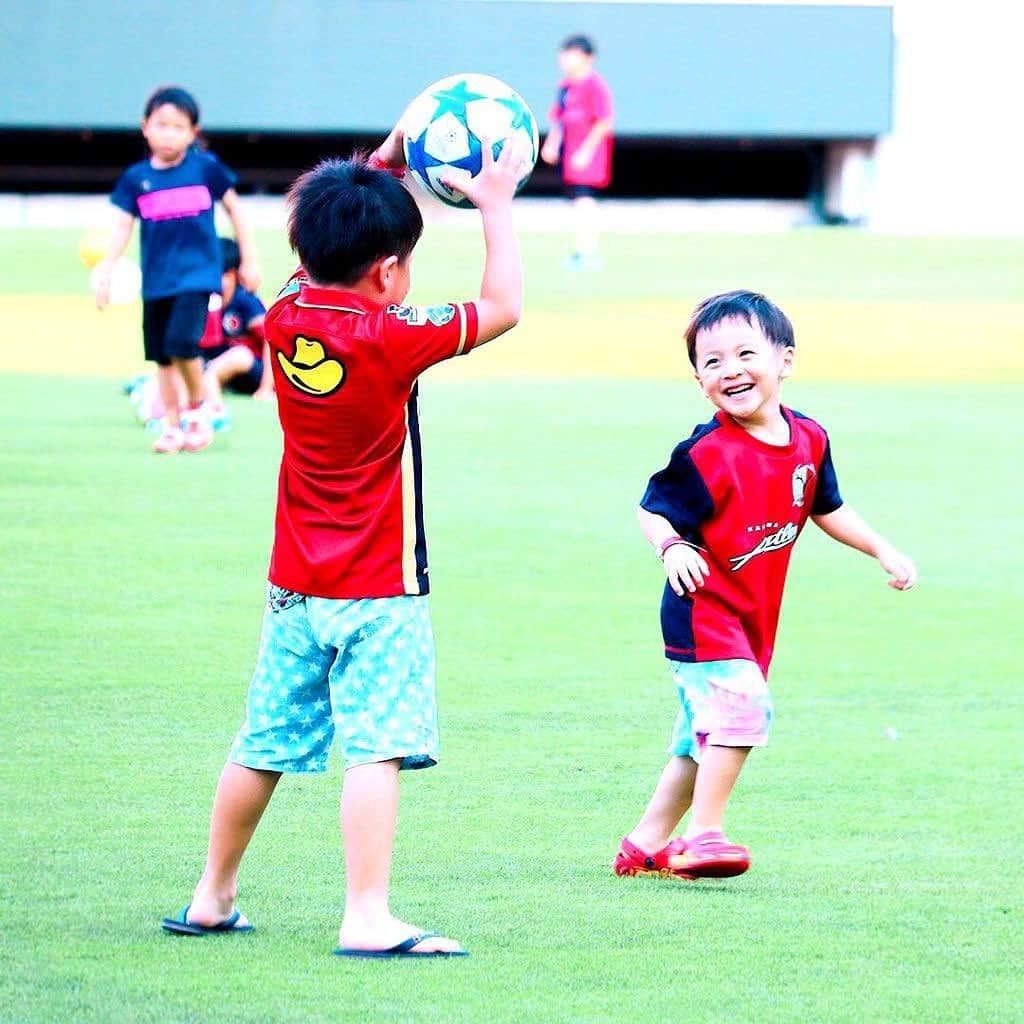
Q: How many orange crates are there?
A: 0